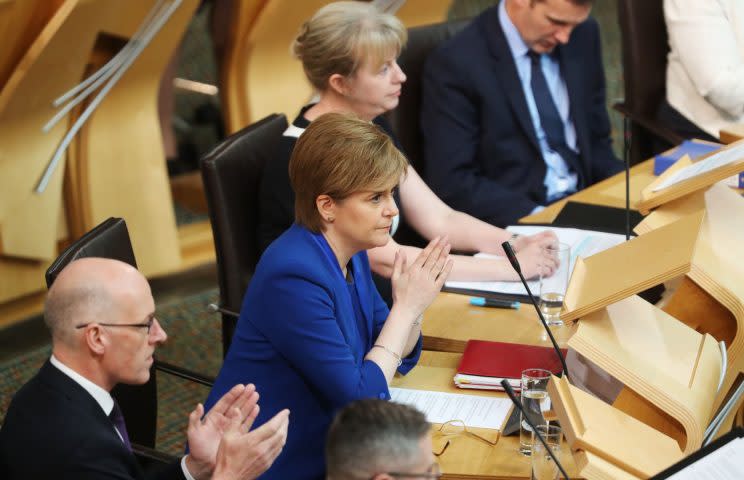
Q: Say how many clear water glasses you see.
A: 3